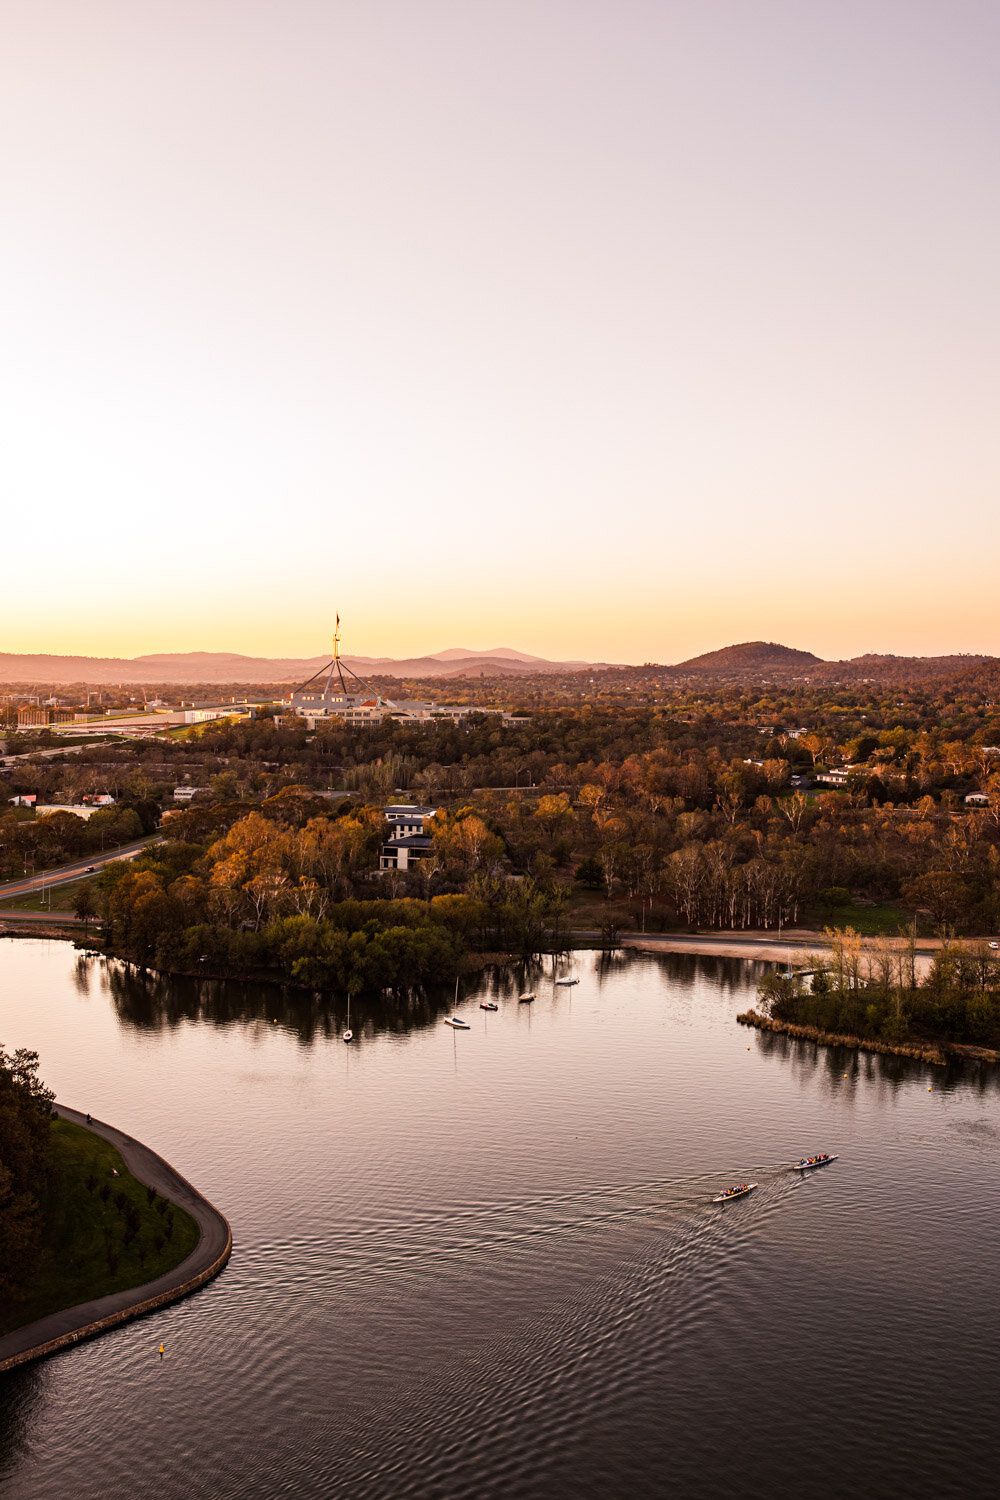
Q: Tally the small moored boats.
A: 5